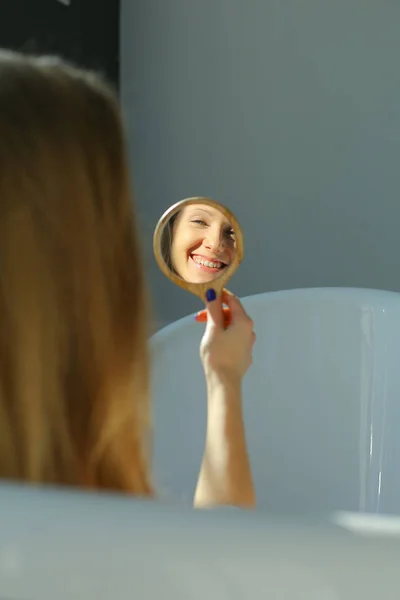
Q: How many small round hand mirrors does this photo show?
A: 1